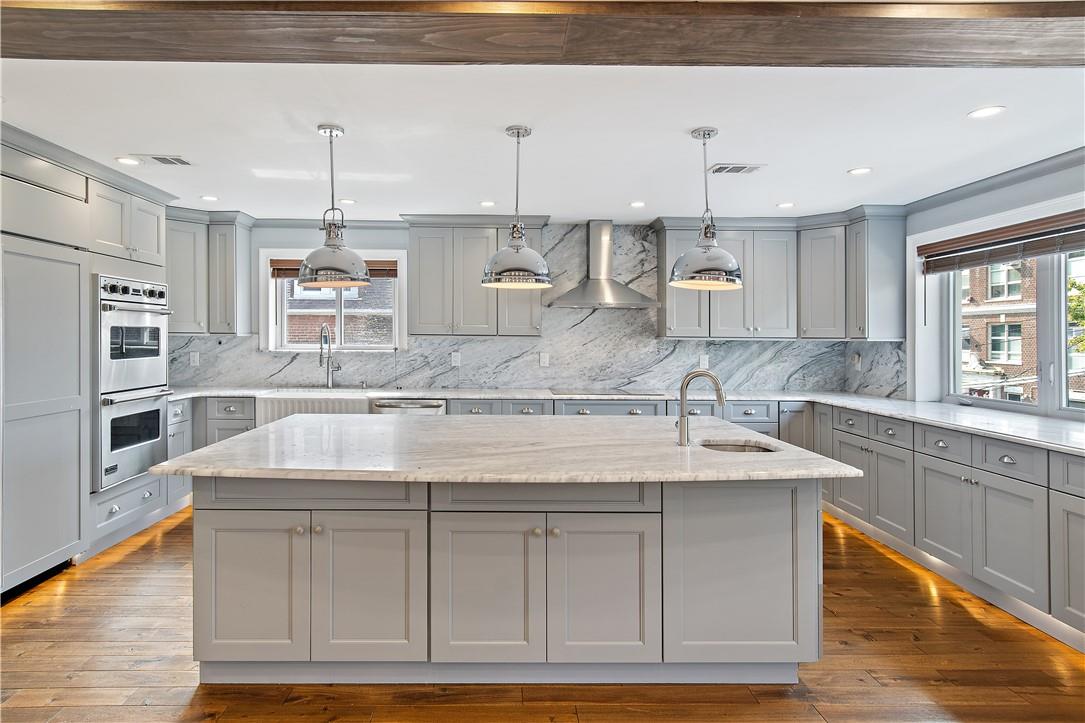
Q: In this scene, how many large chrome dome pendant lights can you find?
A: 3